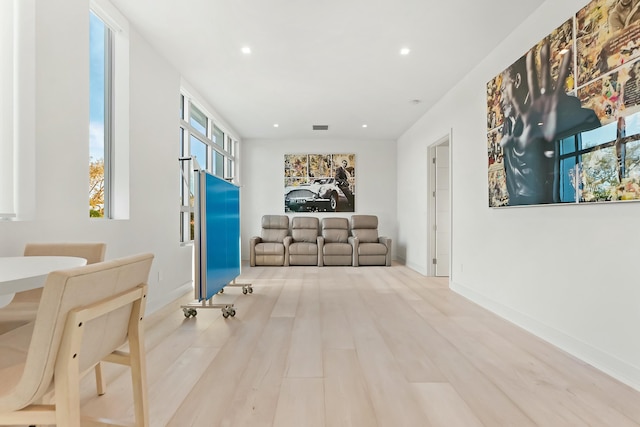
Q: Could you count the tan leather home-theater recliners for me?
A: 4